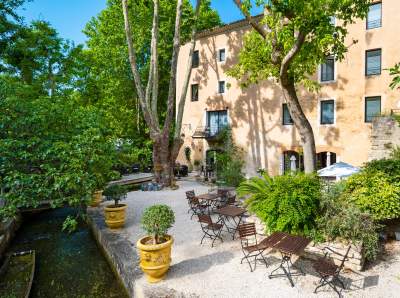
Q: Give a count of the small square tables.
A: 3